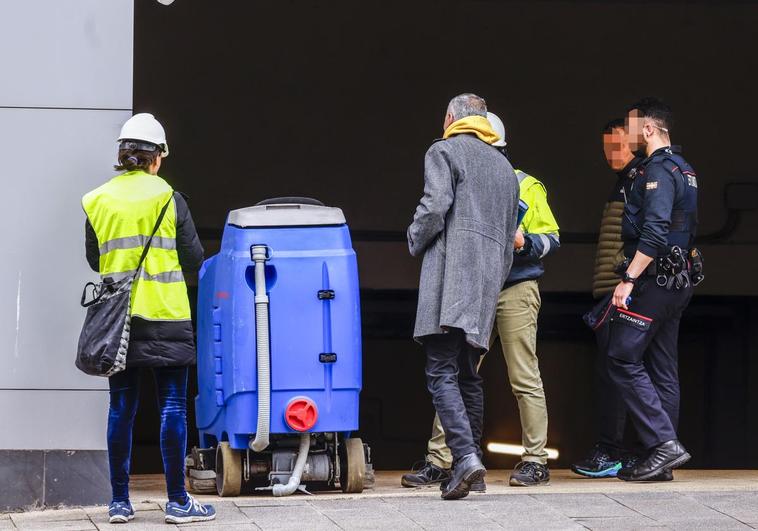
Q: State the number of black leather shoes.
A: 4